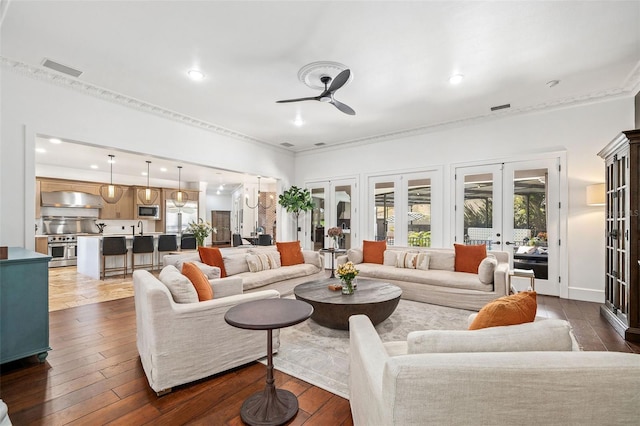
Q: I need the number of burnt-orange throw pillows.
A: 6